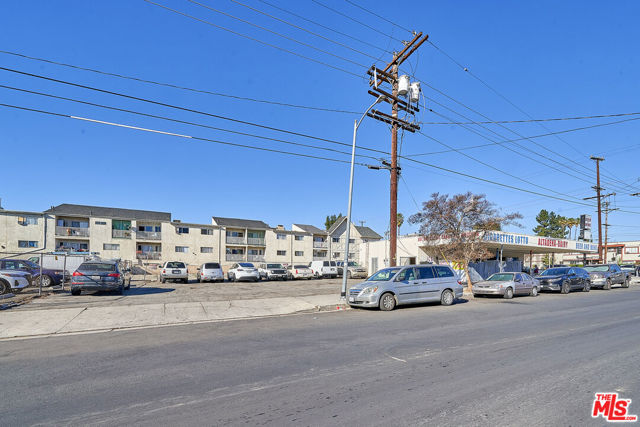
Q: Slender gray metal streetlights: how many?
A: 1